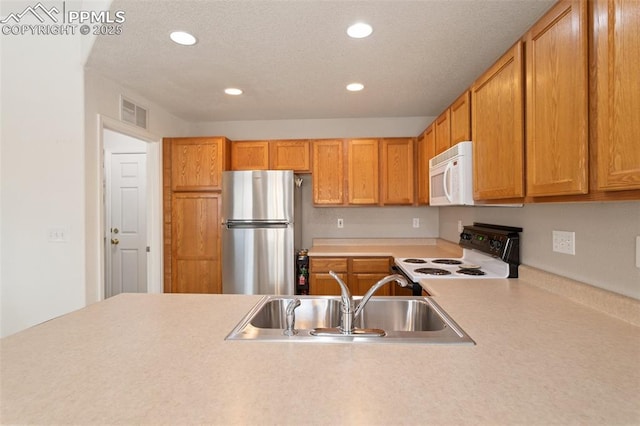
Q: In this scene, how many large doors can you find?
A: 1